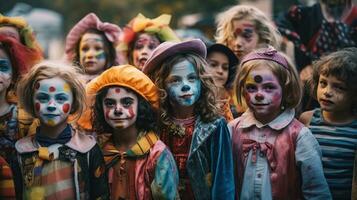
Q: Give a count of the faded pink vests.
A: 1